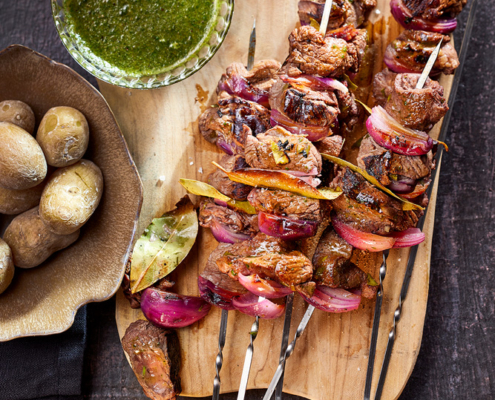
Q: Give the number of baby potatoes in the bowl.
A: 7